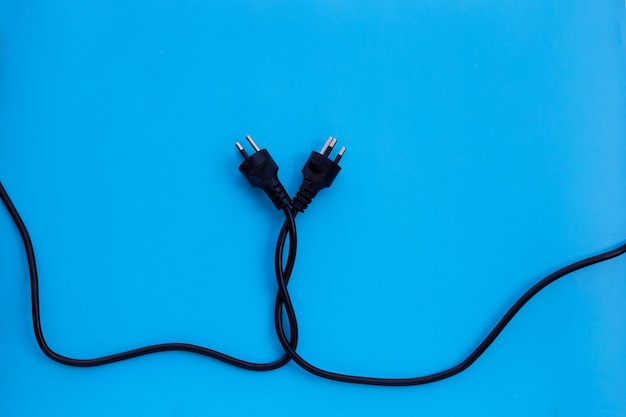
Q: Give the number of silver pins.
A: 5